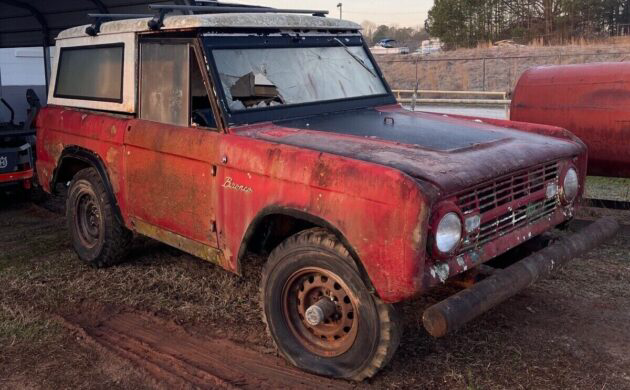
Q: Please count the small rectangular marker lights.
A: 2